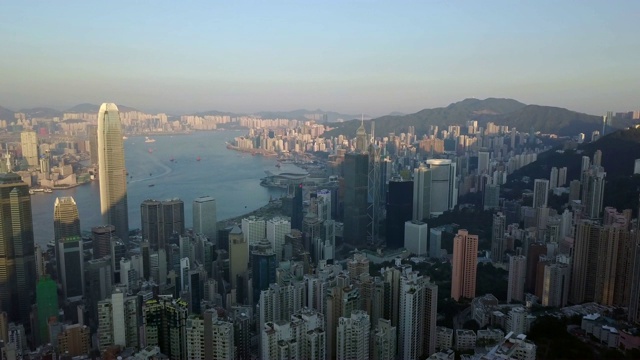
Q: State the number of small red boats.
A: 3